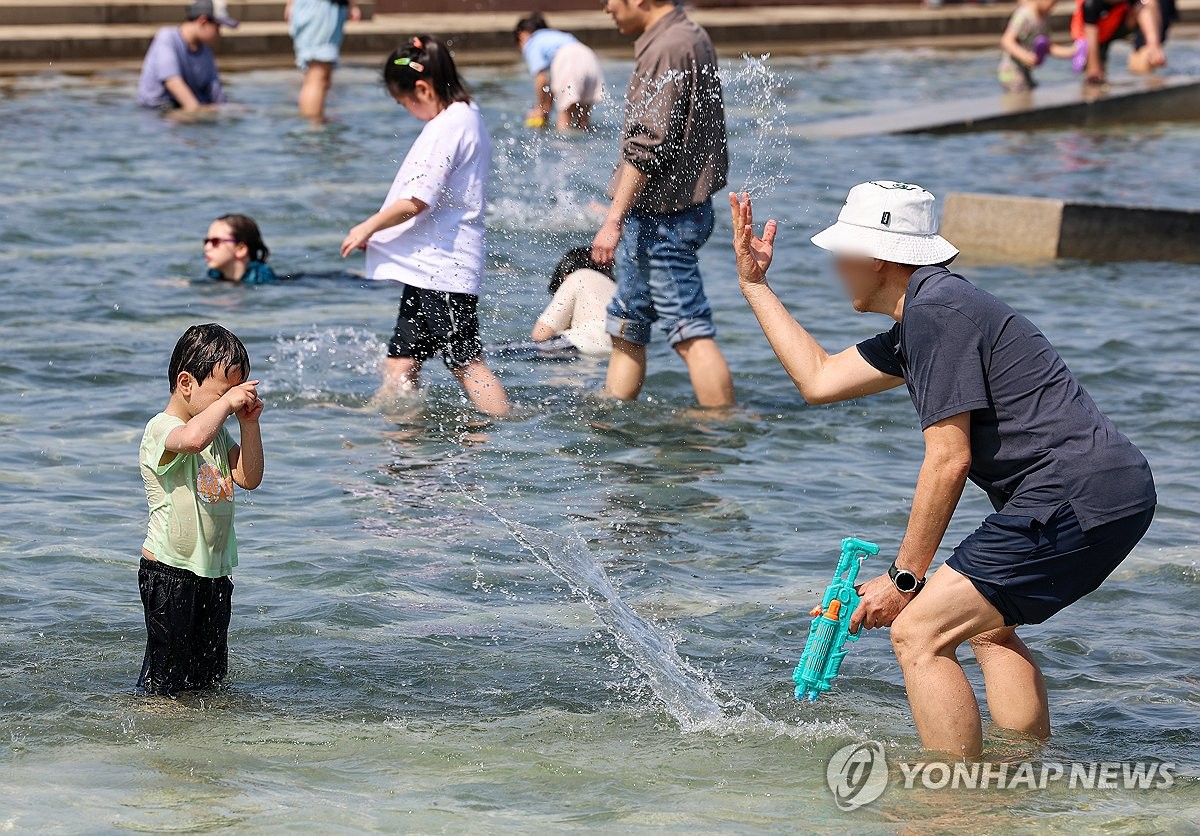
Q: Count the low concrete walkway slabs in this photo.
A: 2